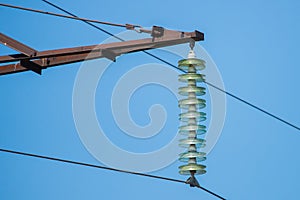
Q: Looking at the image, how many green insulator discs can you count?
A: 9